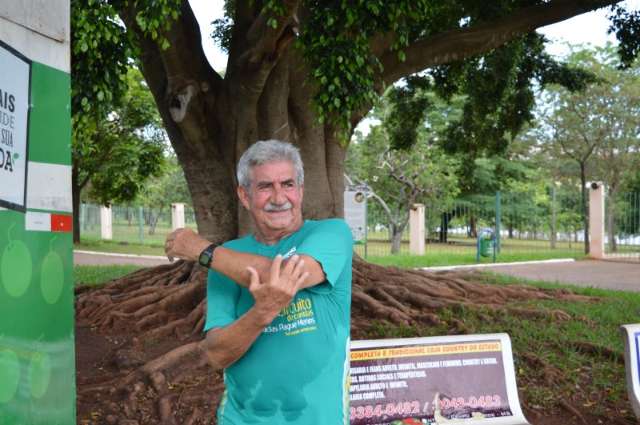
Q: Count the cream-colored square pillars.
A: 4